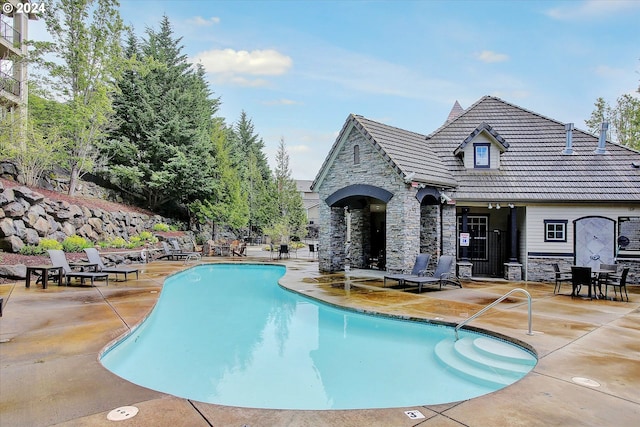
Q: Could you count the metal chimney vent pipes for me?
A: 2